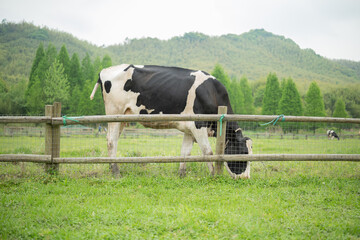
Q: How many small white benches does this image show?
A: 0